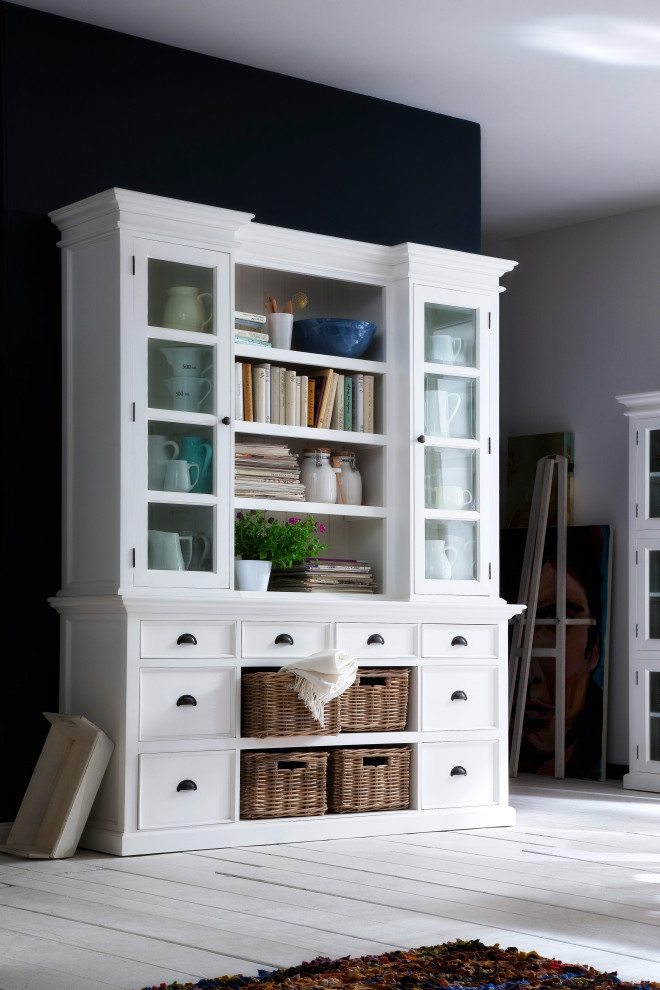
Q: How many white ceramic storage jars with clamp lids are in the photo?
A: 2